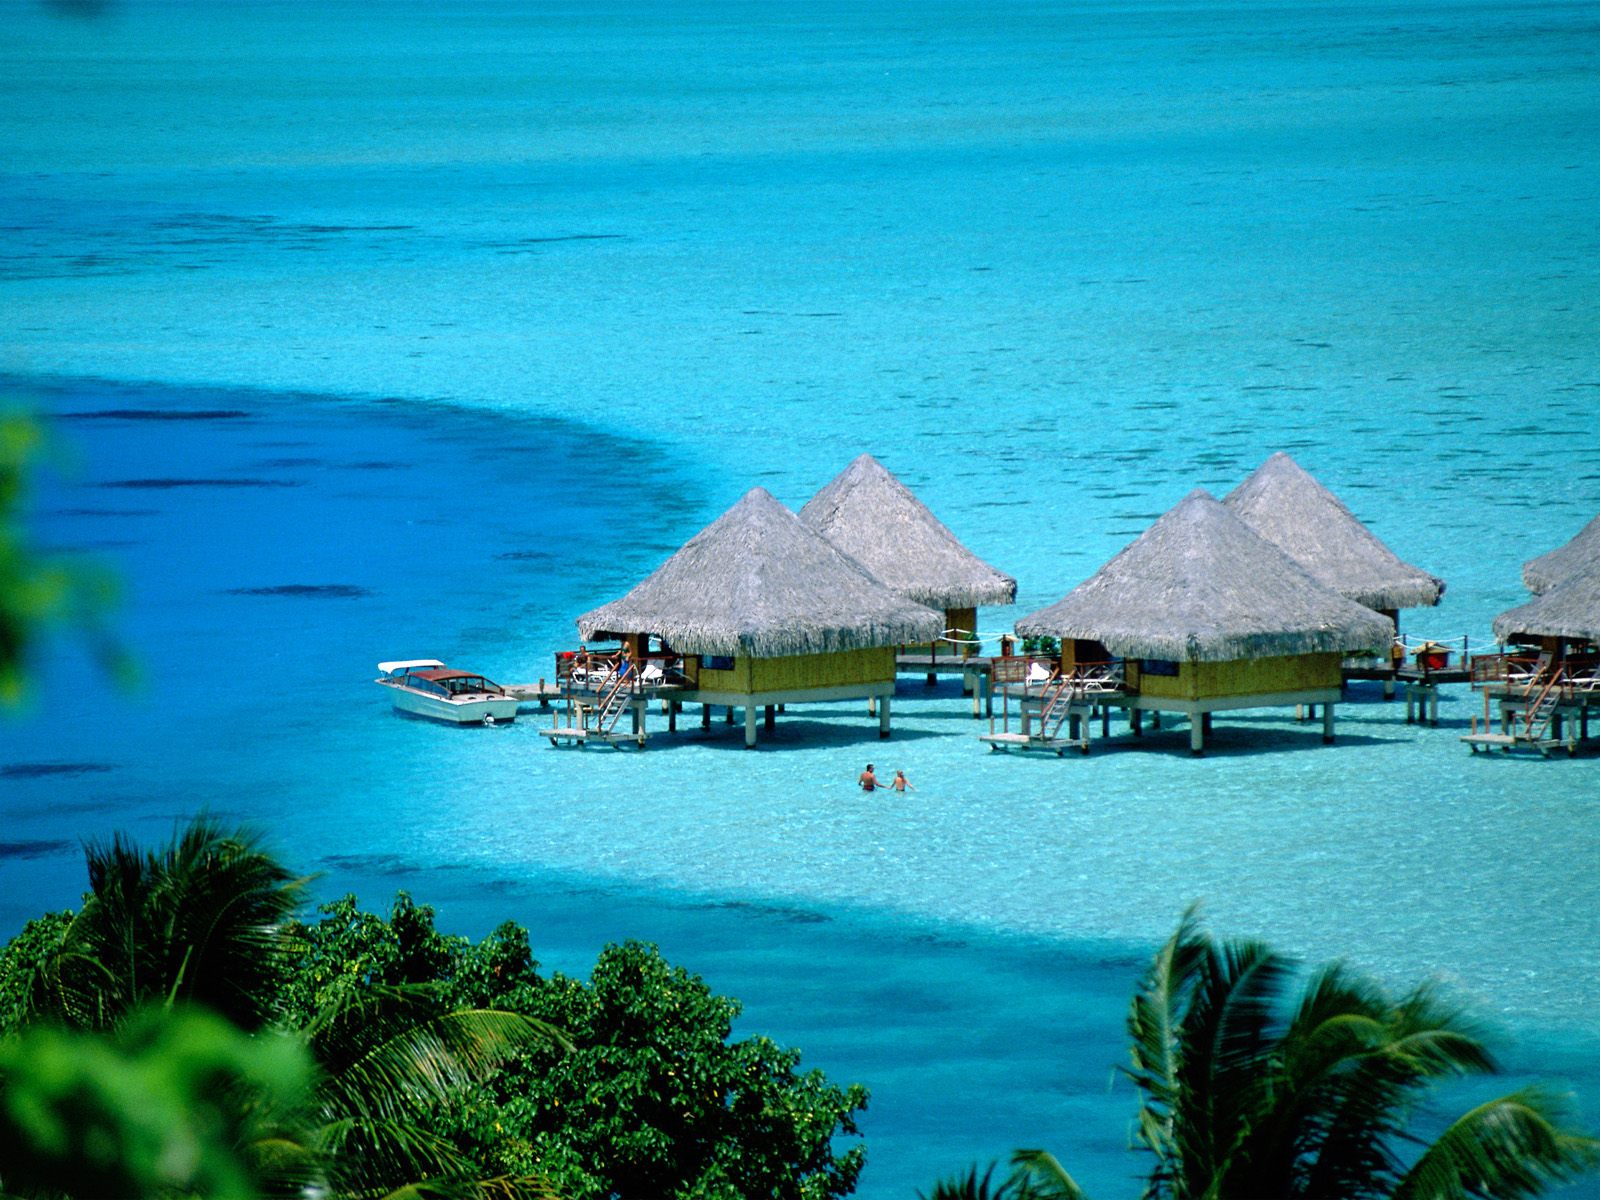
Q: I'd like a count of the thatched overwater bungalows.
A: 6